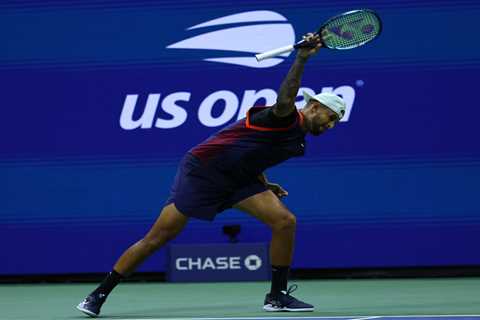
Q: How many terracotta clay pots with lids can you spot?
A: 0